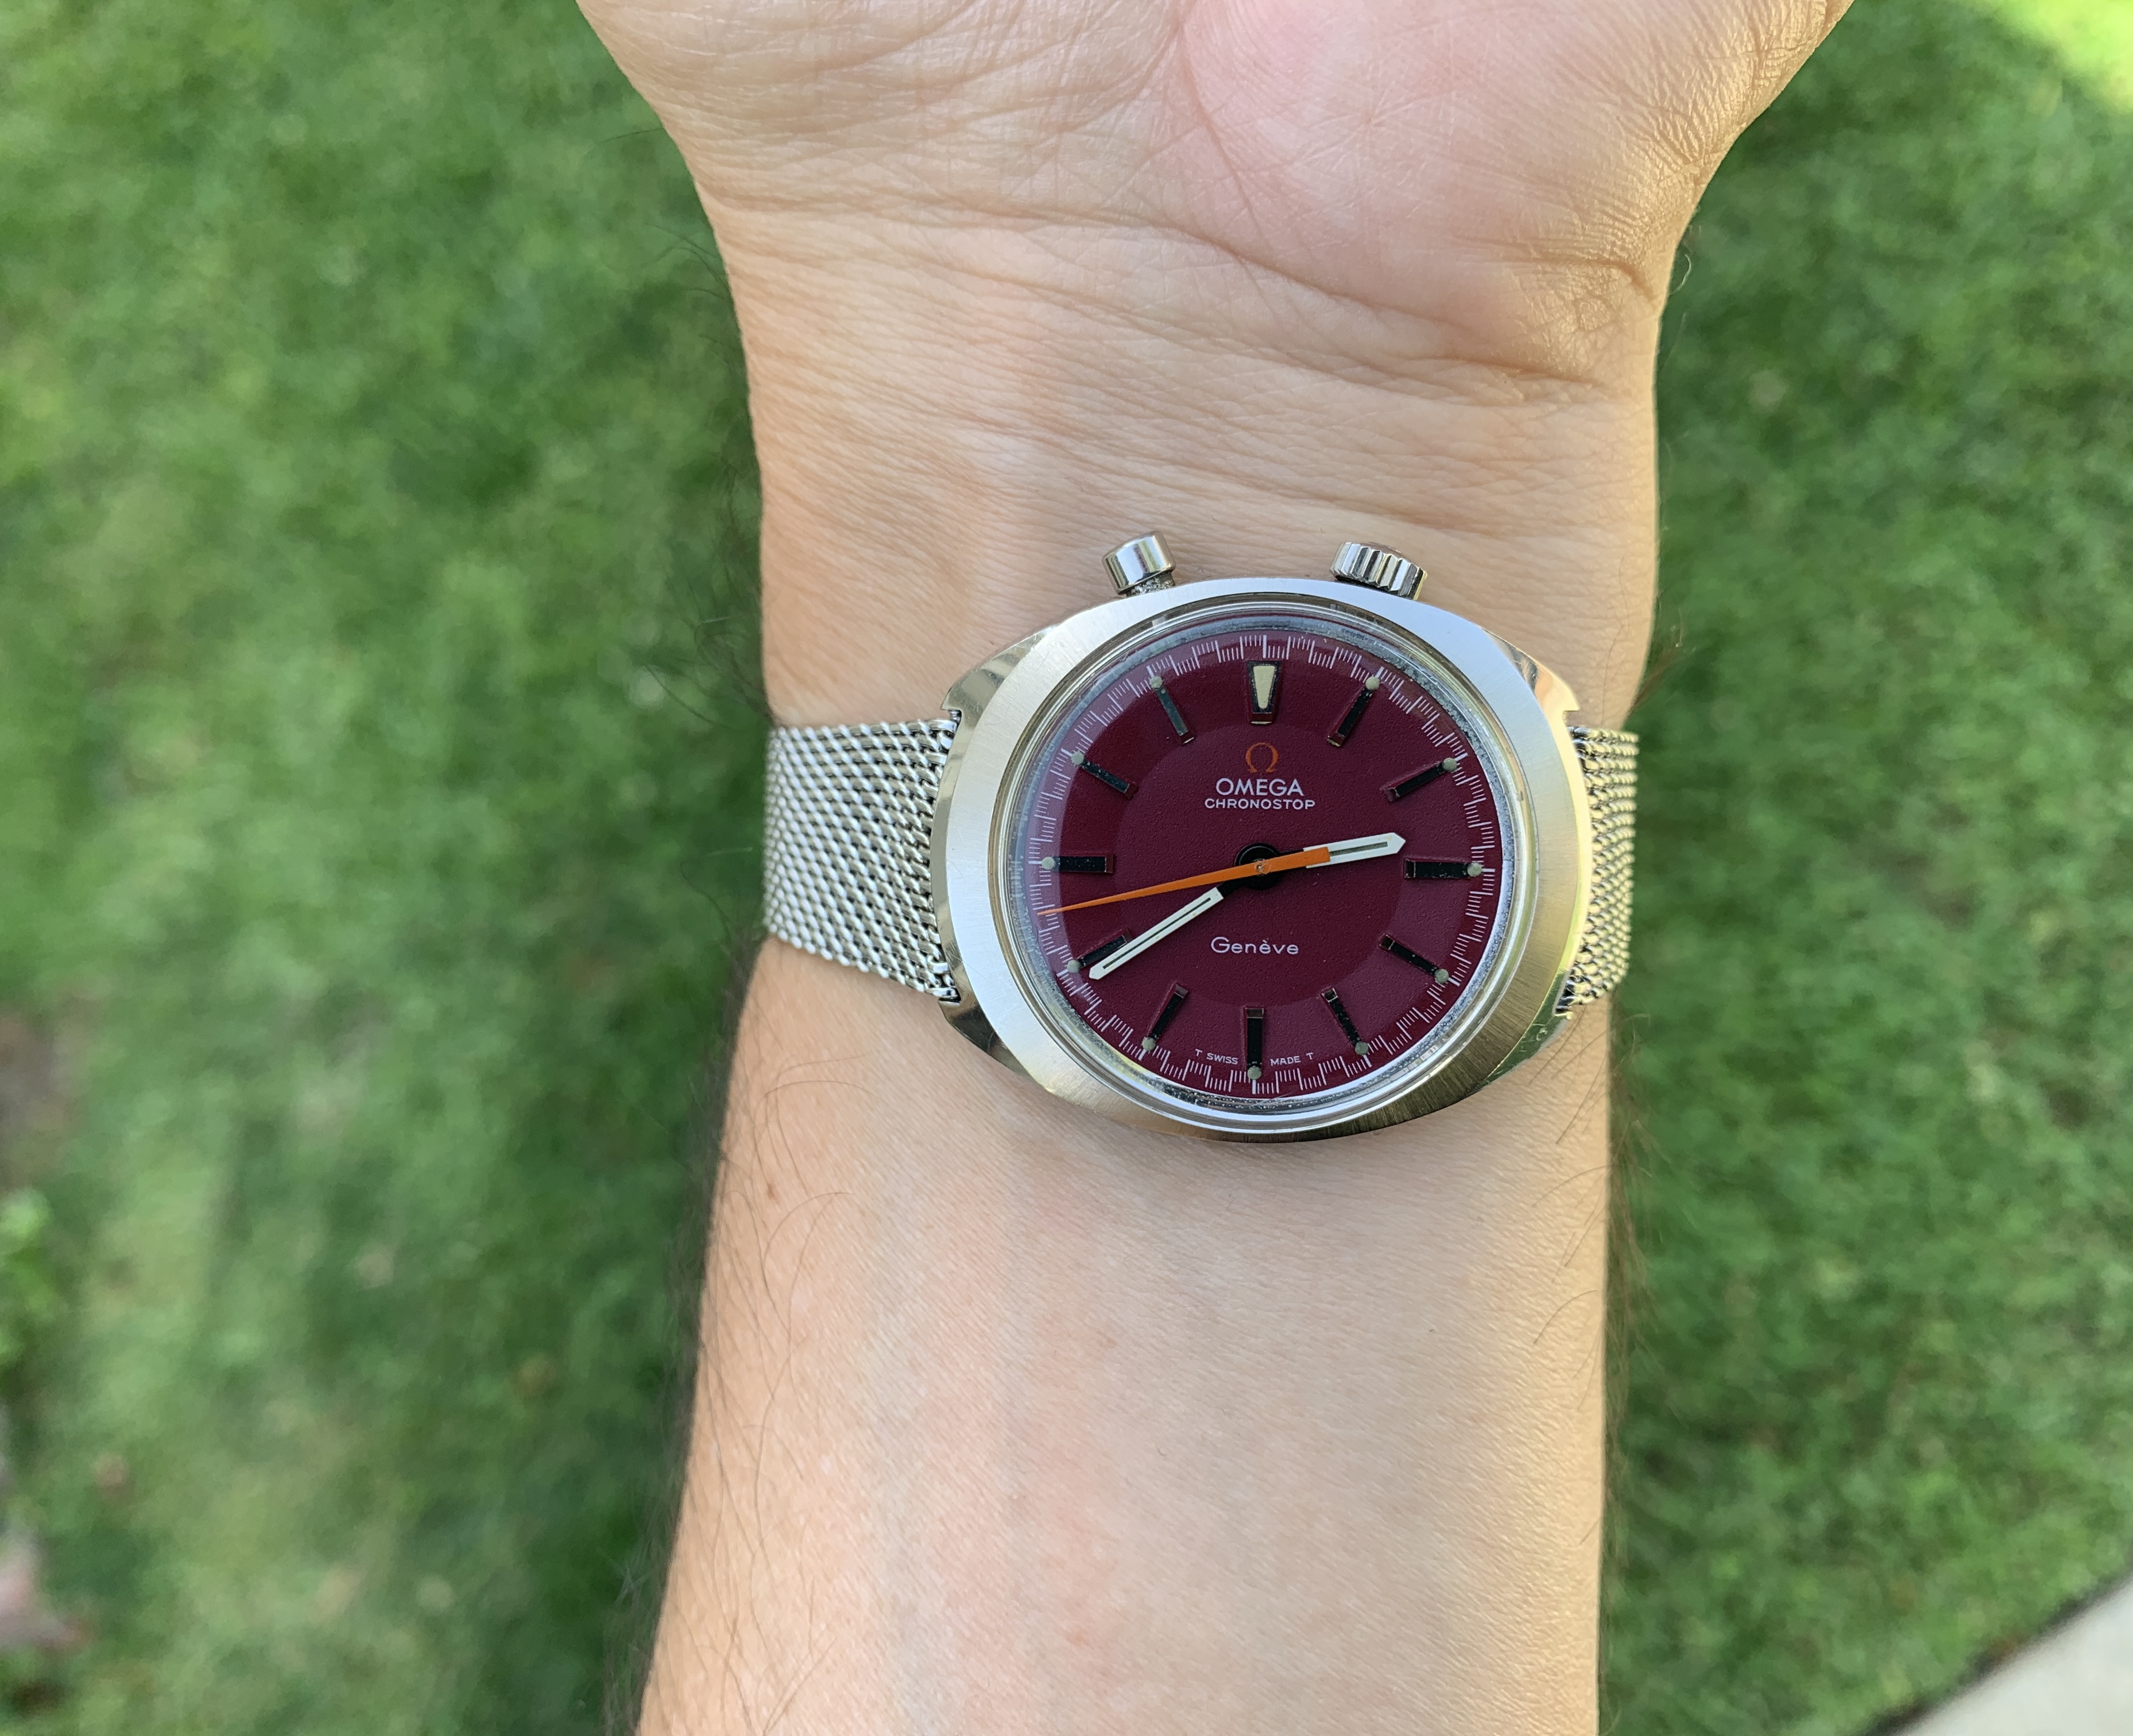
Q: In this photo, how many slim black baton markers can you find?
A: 11